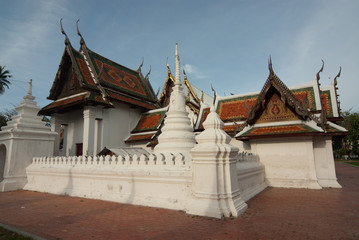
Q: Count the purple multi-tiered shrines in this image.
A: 0